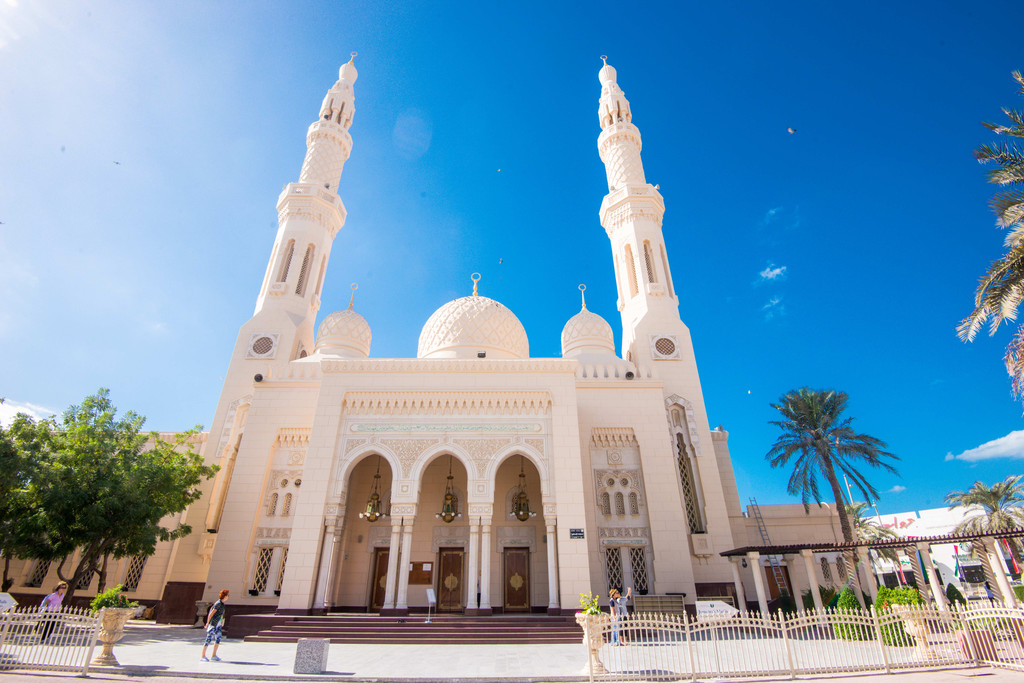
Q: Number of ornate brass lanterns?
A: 3